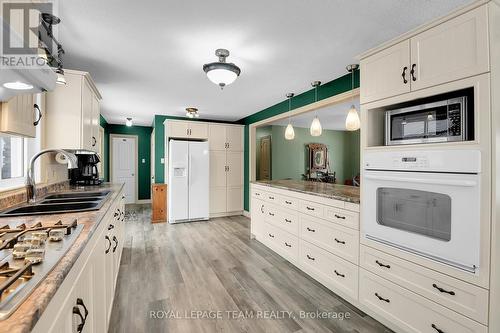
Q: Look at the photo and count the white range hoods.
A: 1